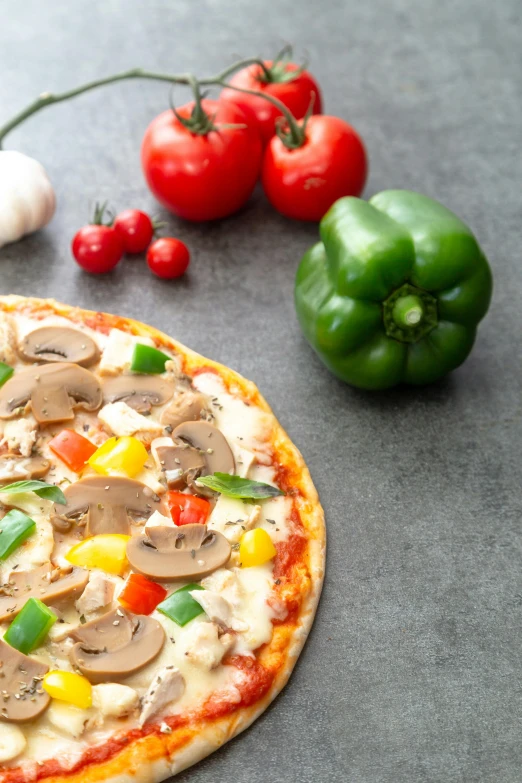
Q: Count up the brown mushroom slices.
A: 10